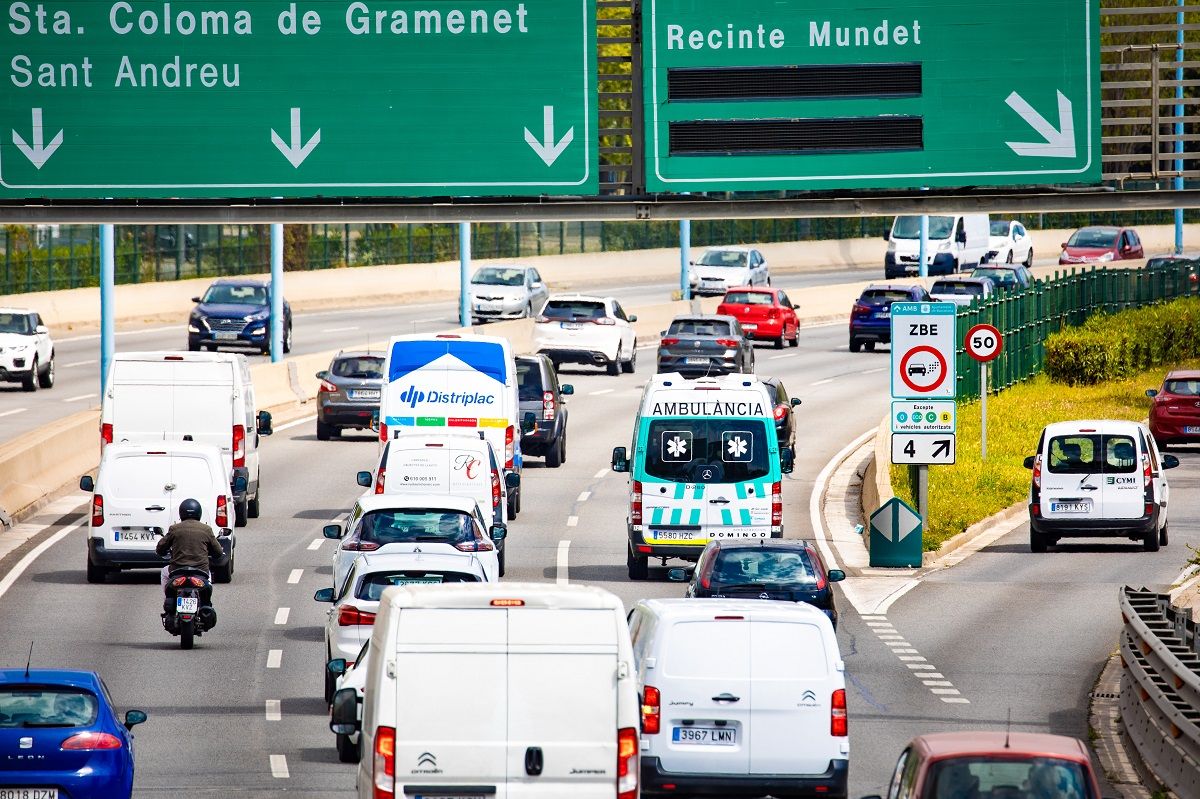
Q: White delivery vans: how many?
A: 8